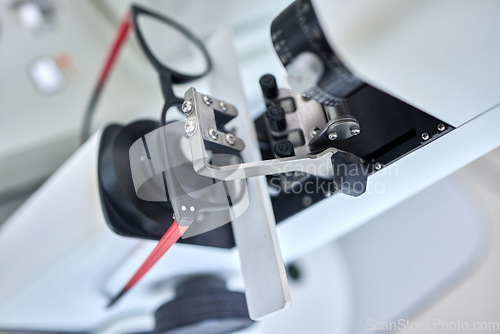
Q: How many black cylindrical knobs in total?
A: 3